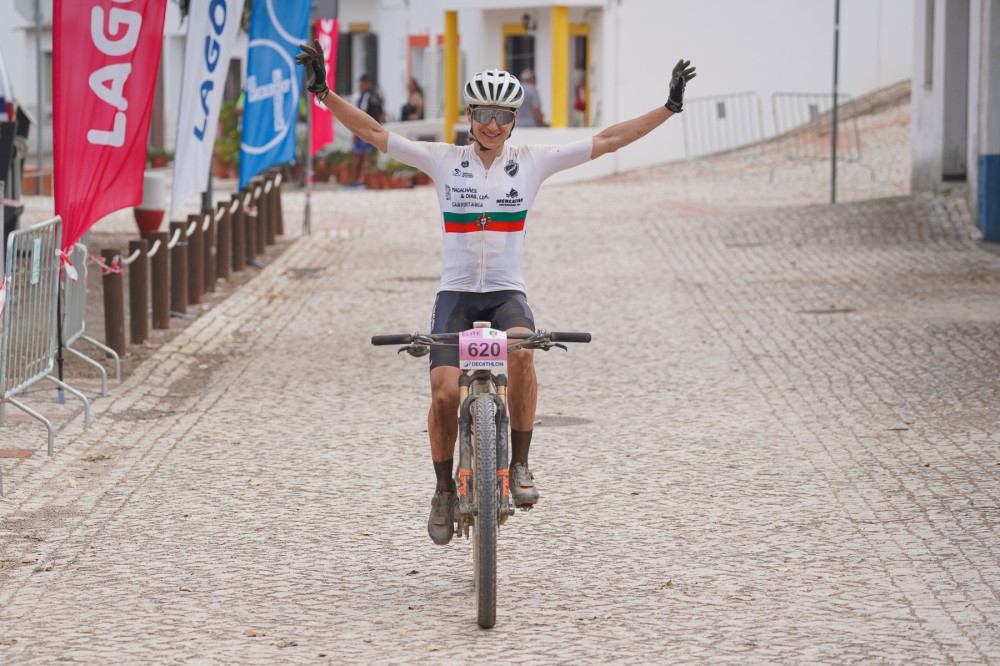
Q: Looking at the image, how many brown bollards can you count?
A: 12